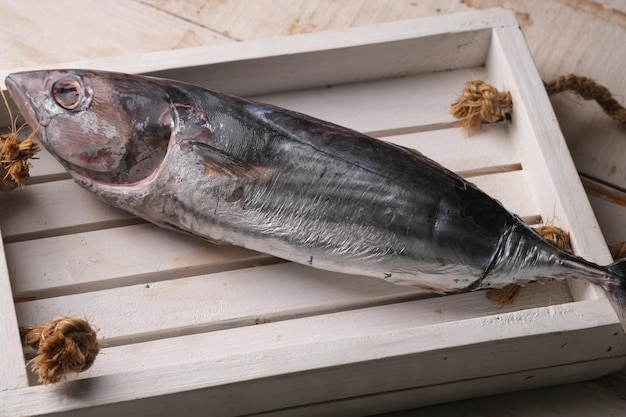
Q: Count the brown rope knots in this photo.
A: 4